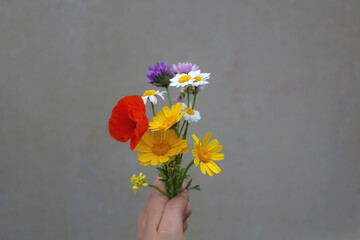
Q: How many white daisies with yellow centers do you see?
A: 4